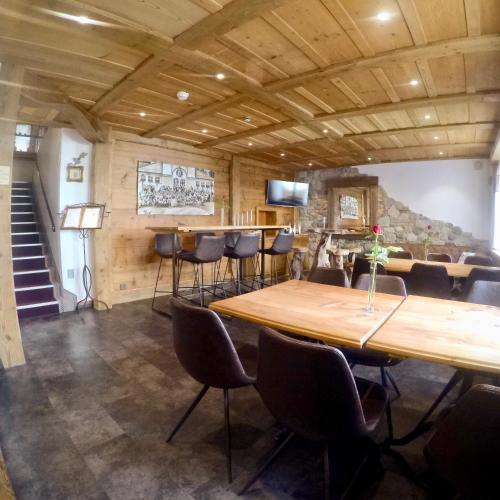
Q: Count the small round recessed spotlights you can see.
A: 14